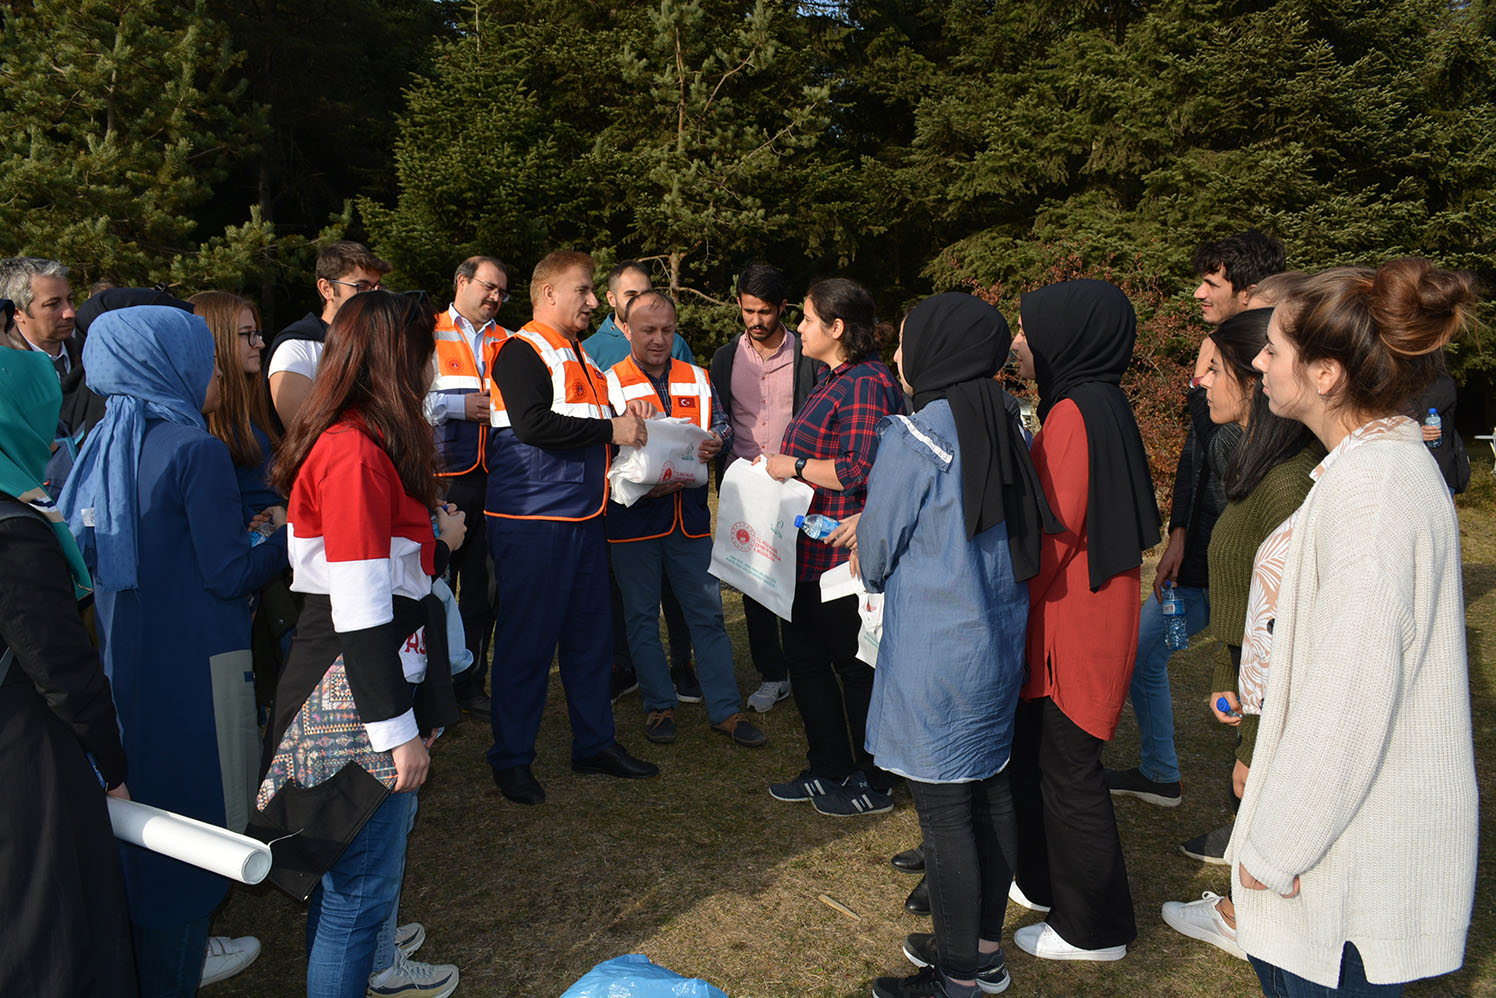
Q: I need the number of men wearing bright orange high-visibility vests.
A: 3